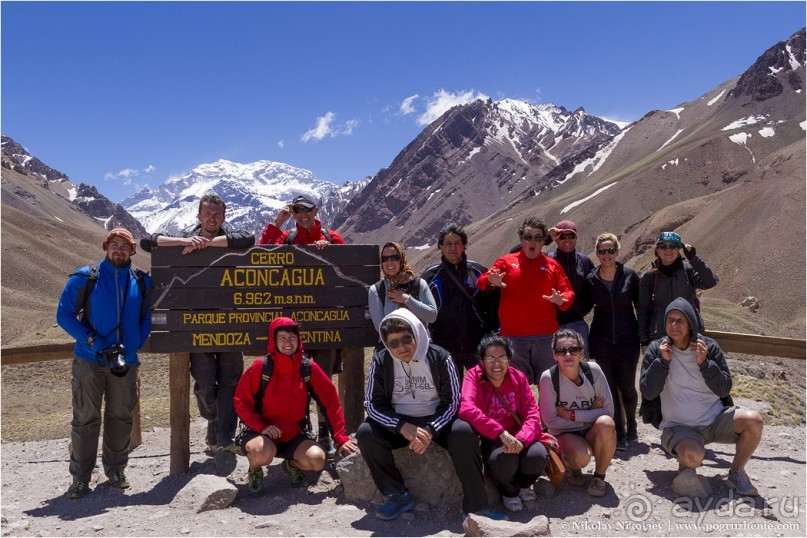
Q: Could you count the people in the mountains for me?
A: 14